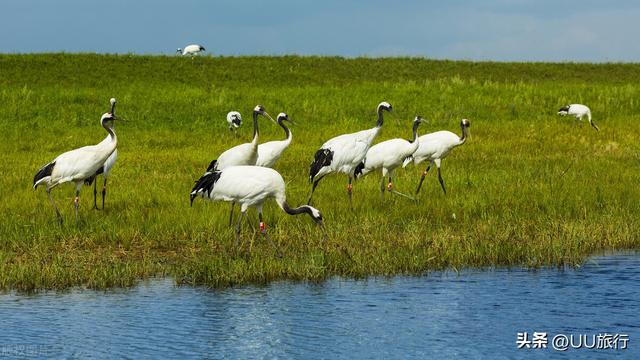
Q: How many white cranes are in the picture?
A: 11